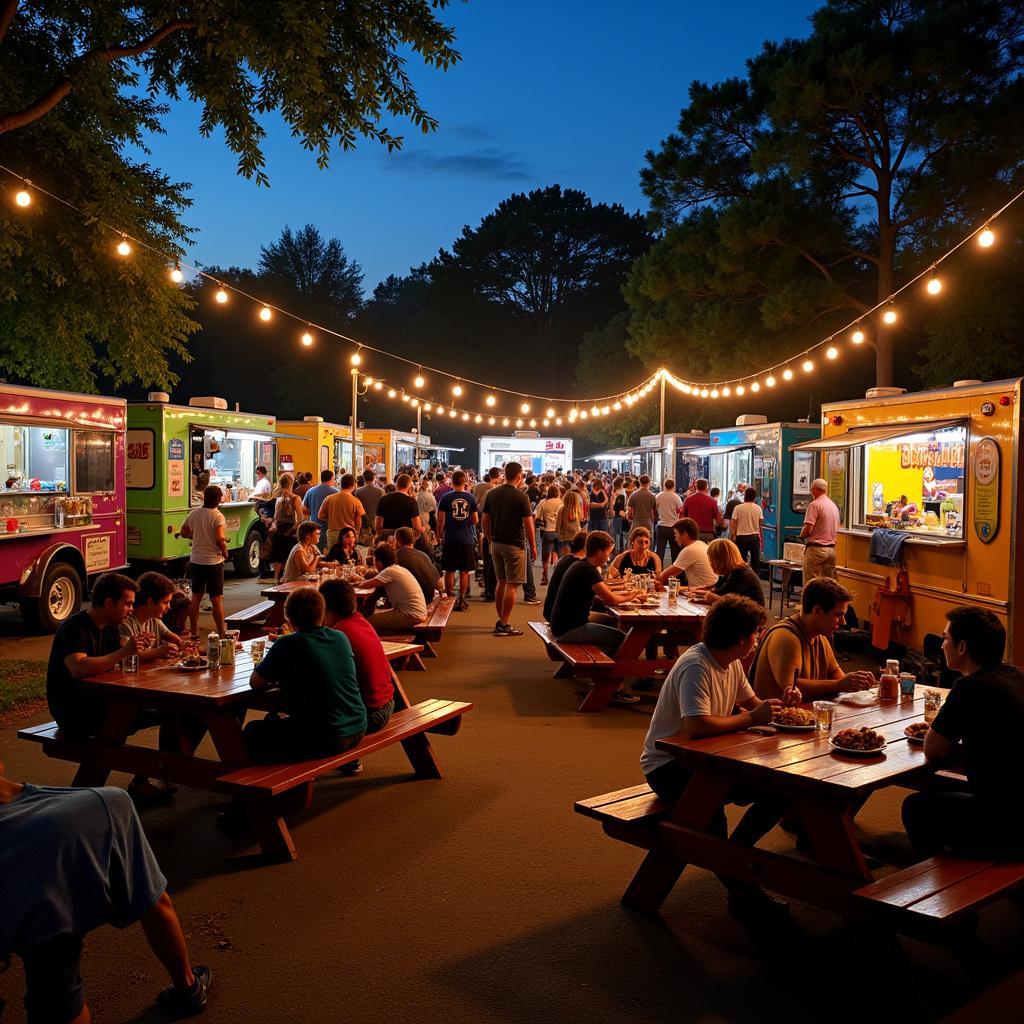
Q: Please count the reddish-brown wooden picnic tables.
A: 4